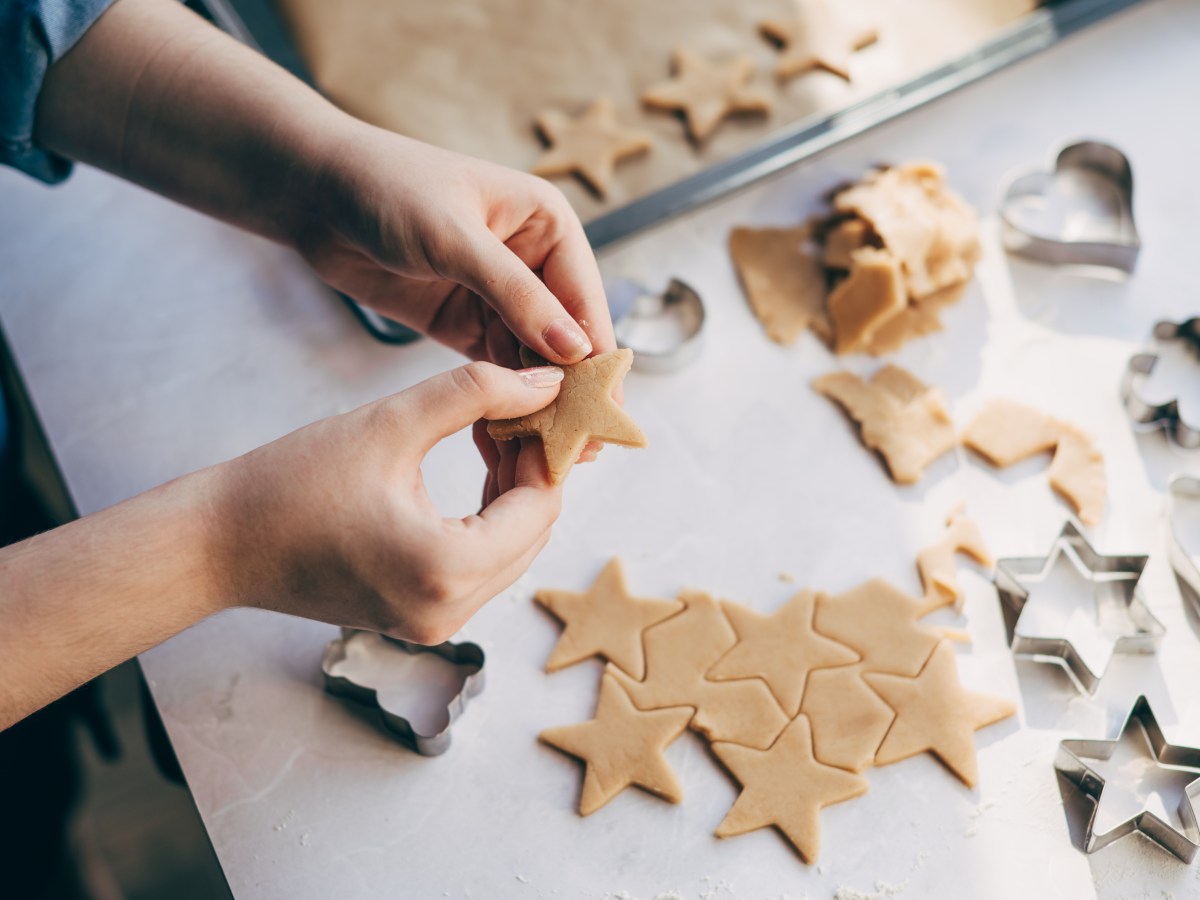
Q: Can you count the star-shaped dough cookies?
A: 9